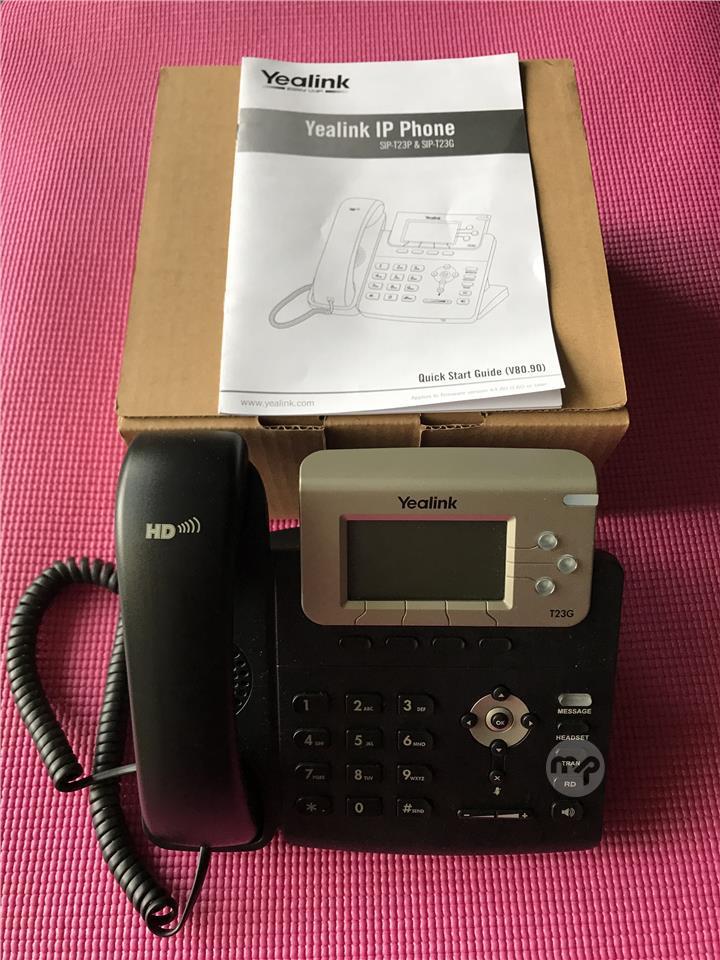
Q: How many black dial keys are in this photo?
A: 12